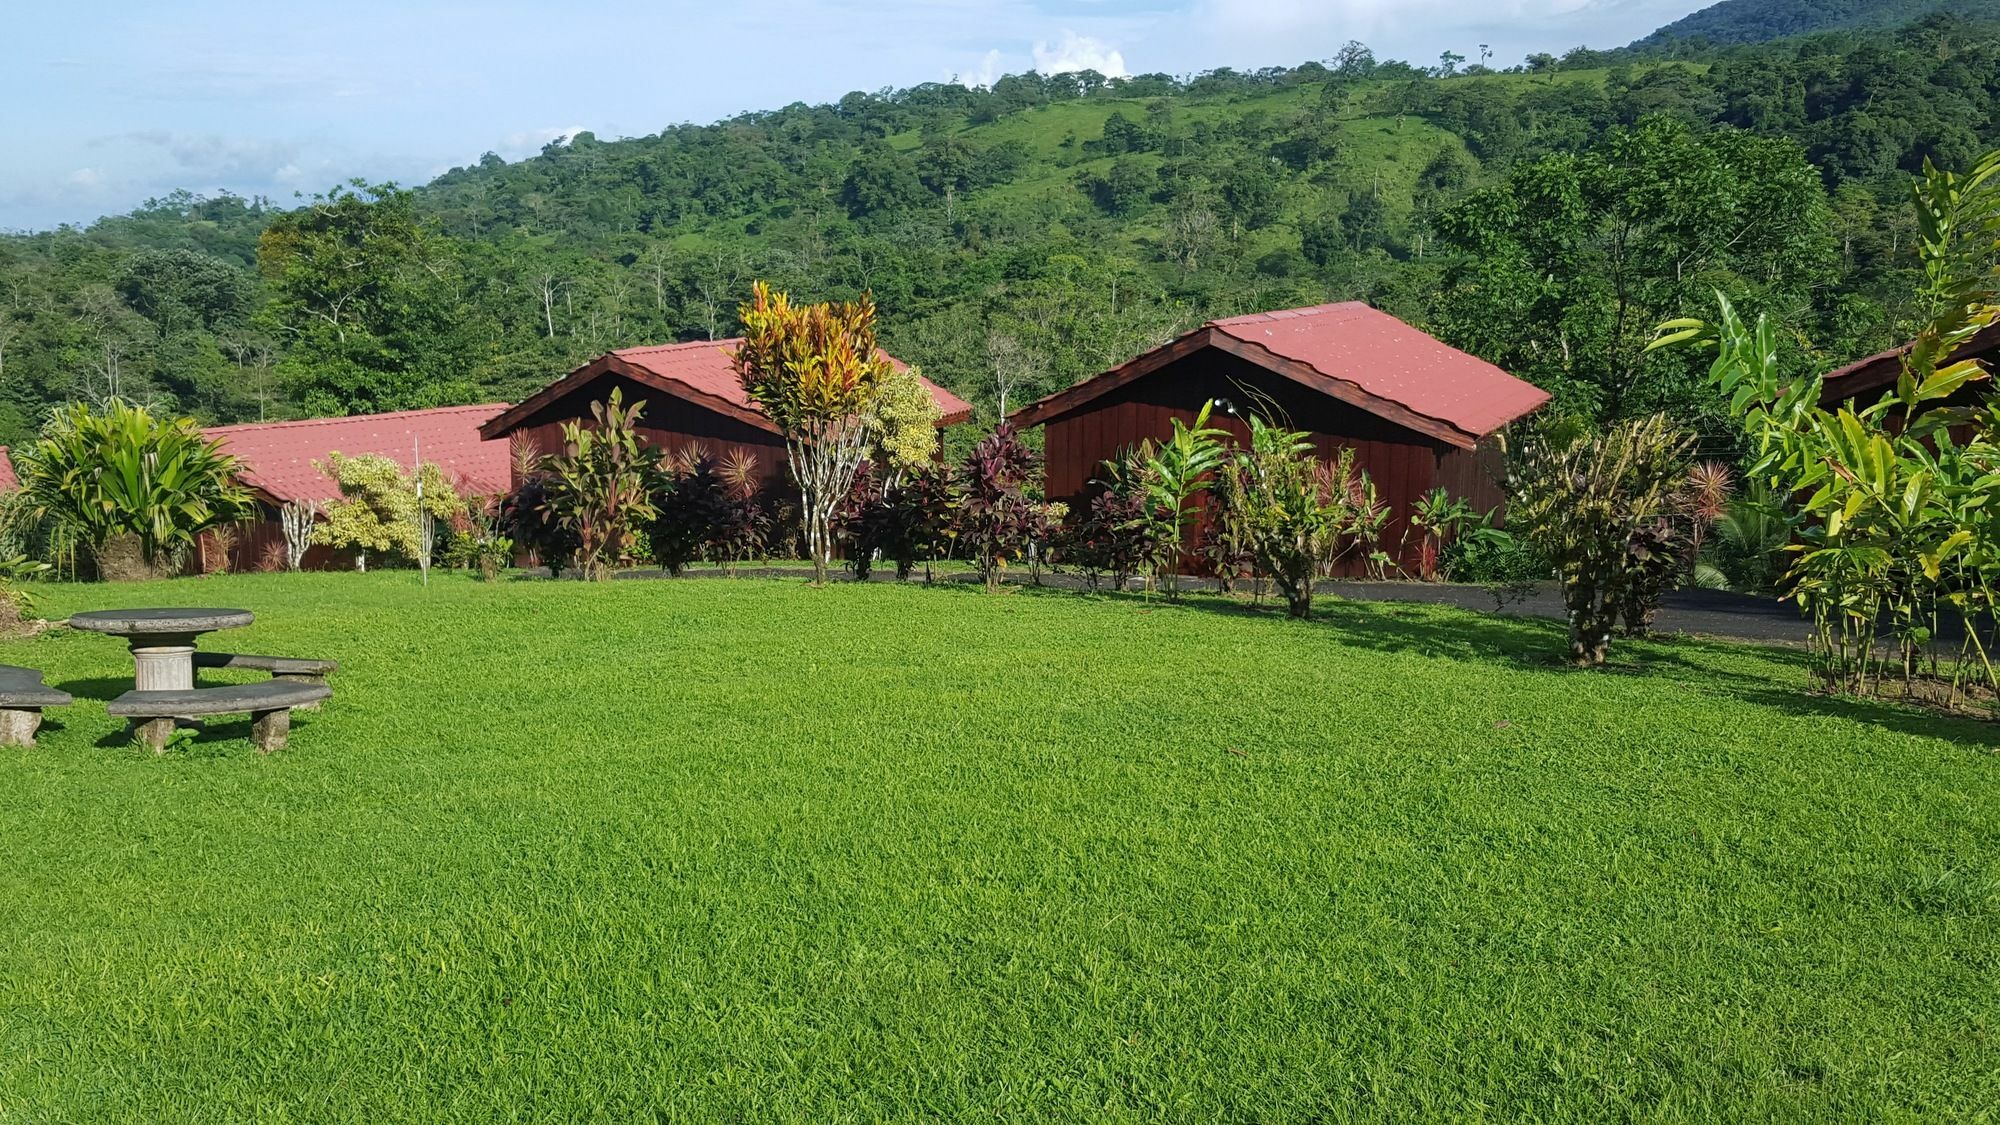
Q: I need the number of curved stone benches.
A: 3